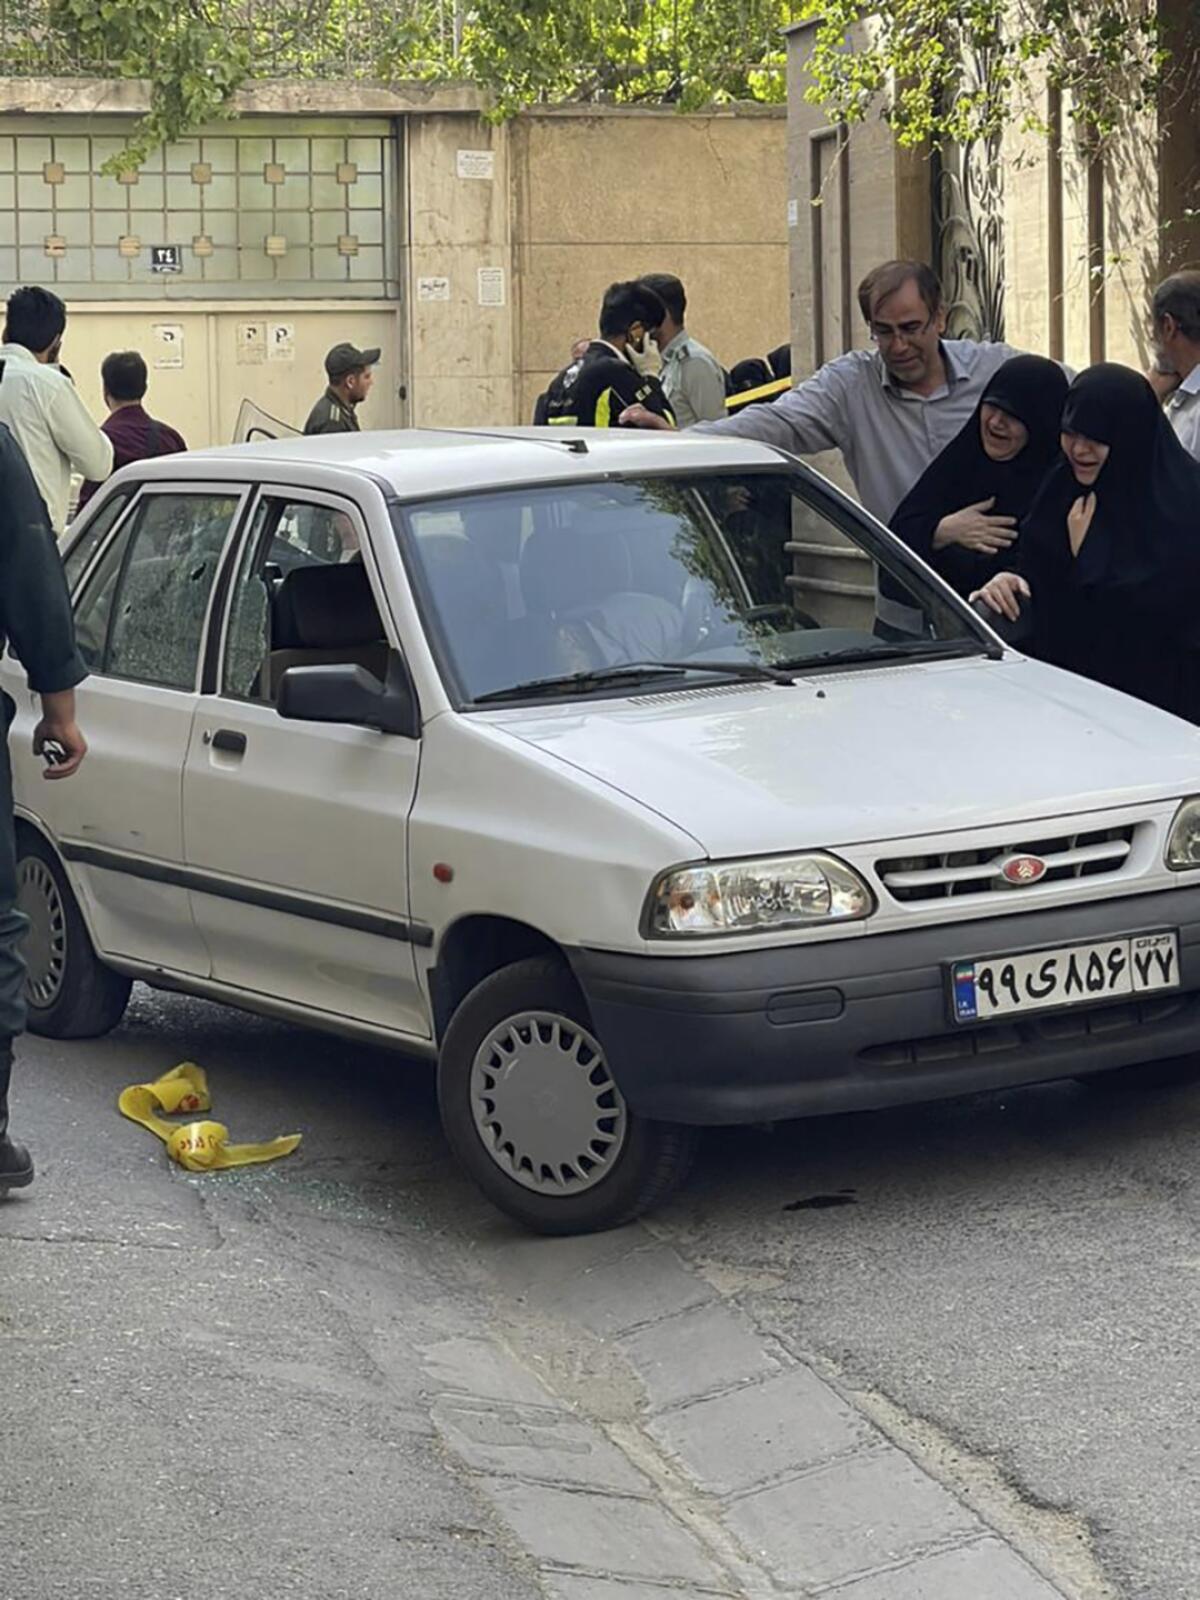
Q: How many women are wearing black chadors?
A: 2